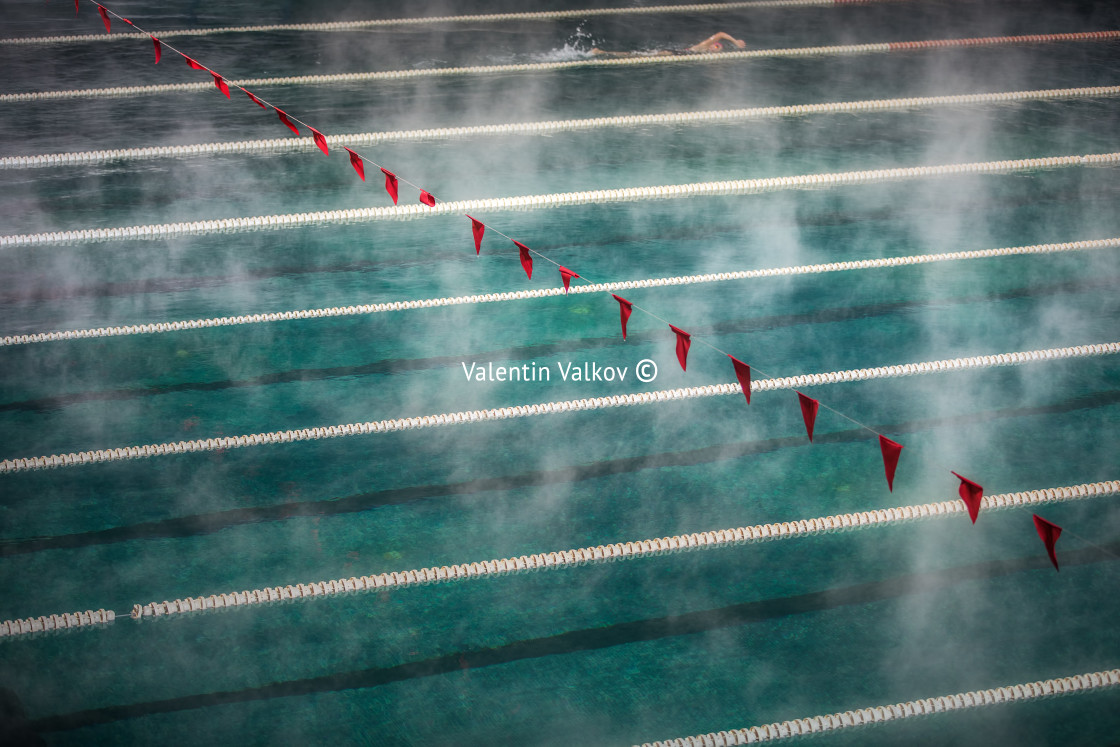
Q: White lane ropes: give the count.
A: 8